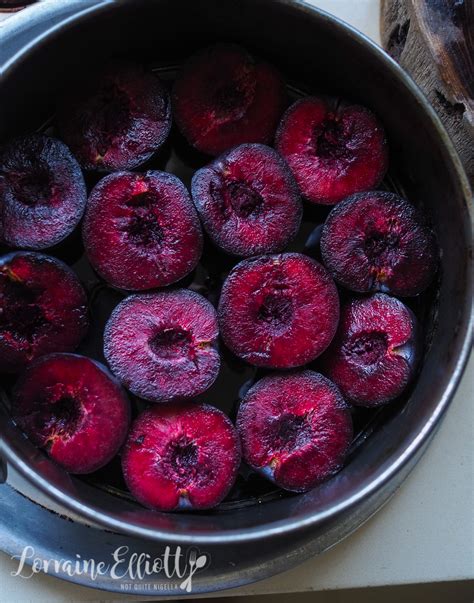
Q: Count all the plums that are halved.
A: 14